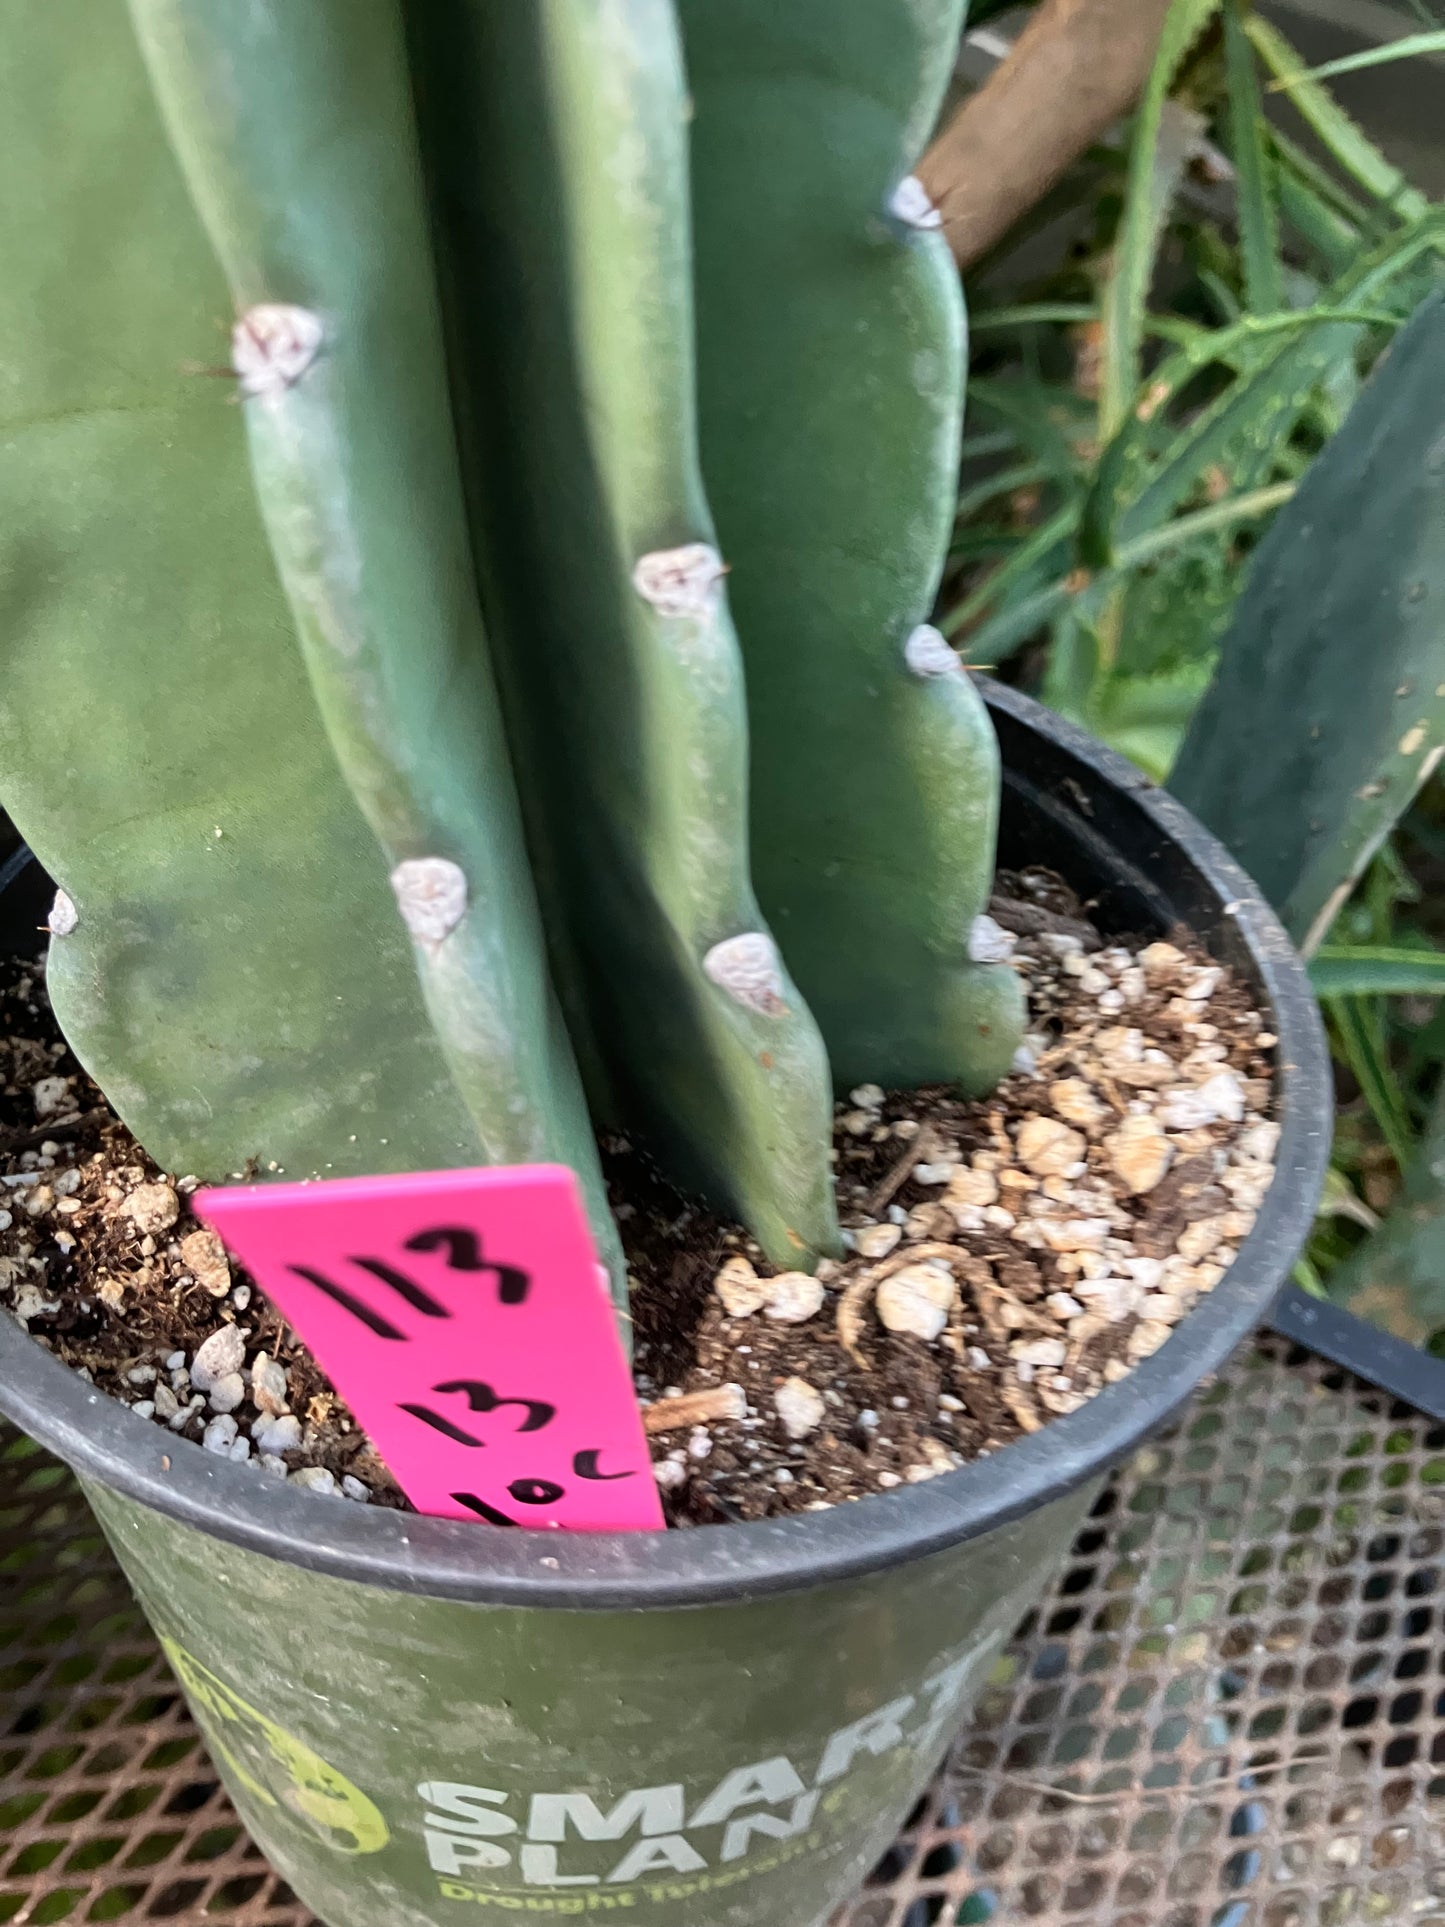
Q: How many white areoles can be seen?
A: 8